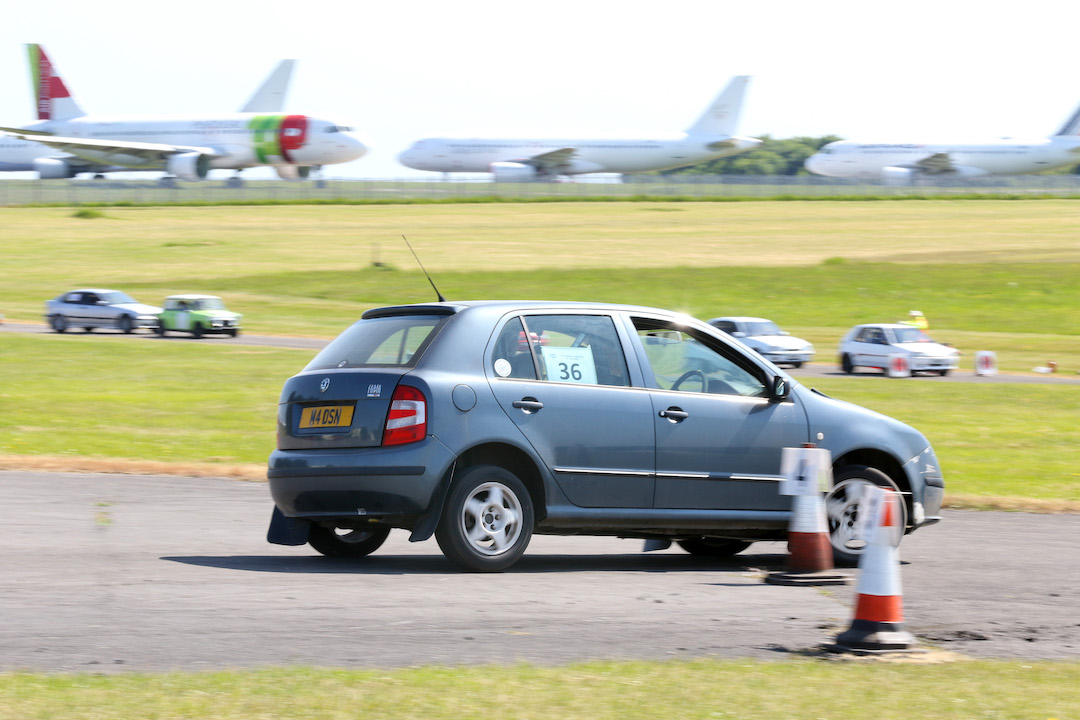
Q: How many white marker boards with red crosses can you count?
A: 2